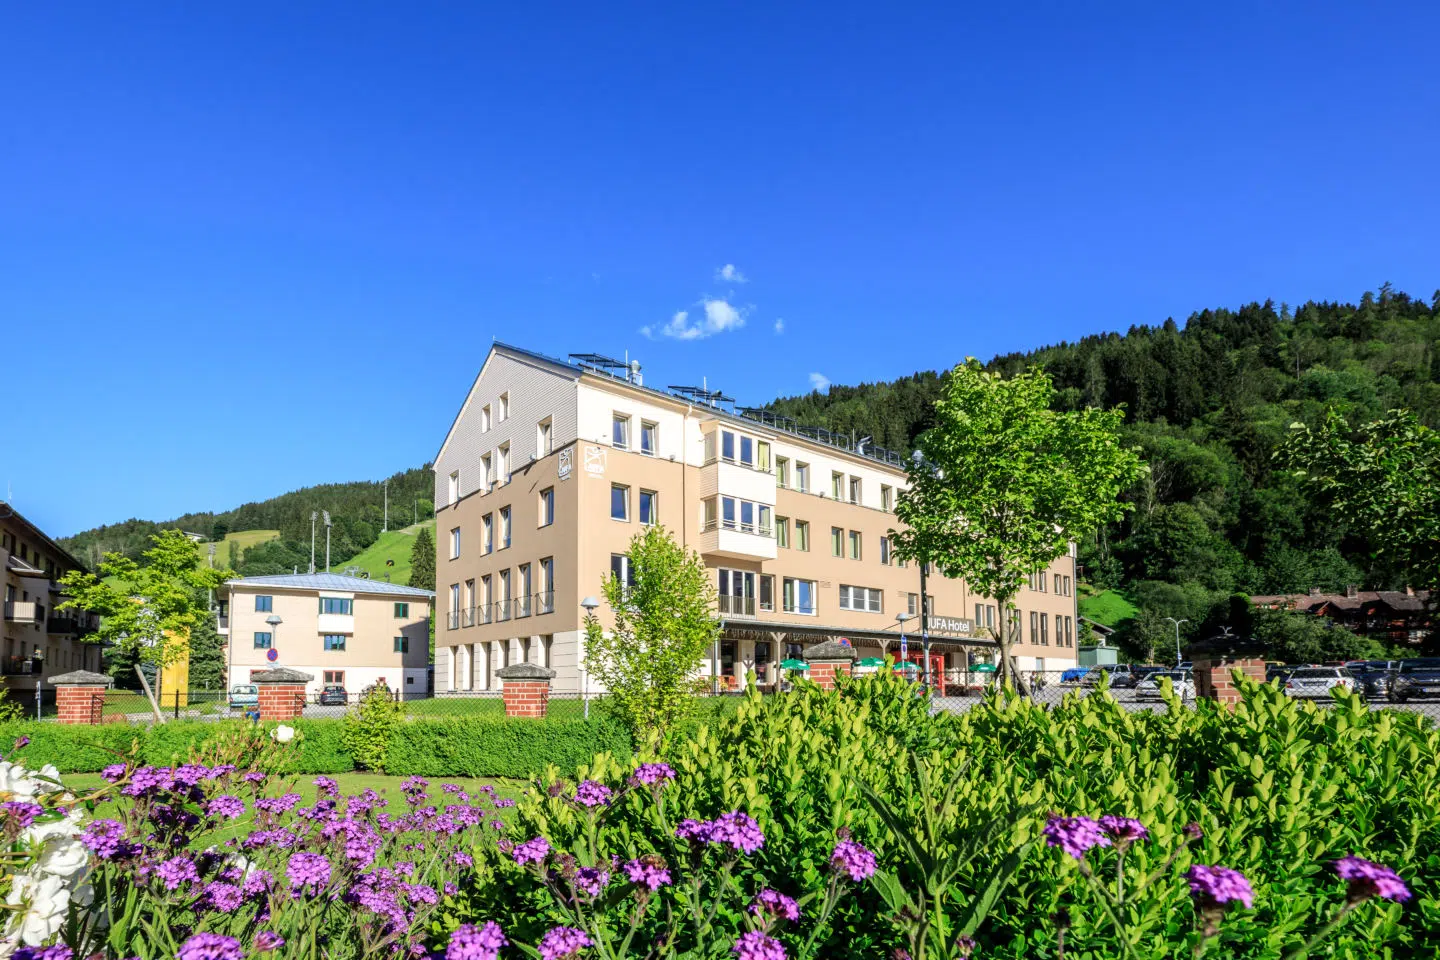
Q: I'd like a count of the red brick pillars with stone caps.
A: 5